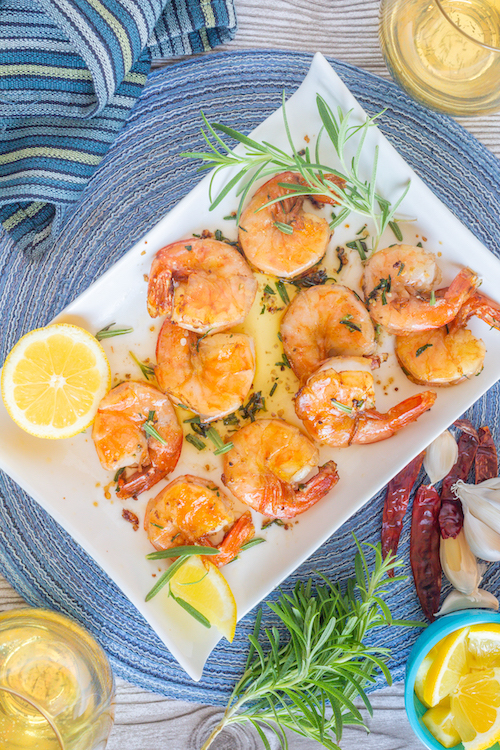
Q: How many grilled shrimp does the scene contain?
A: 10